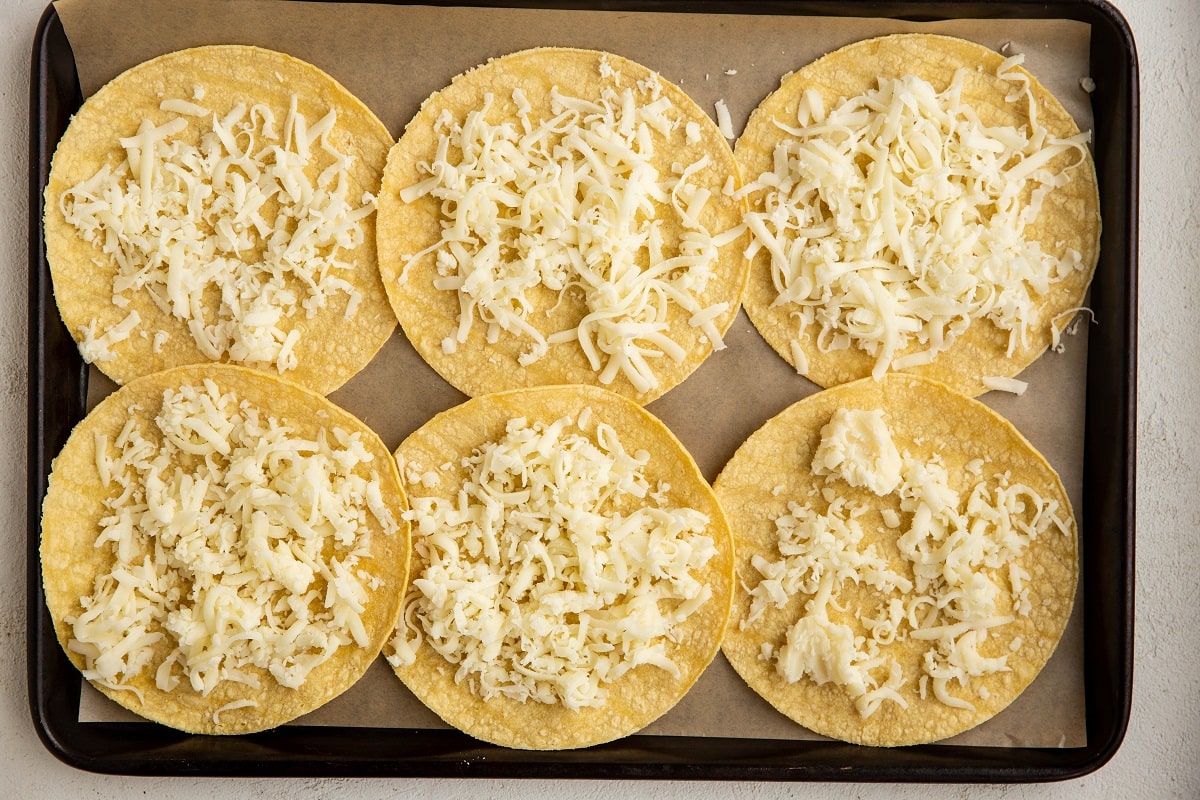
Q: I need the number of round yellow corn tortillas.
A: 6